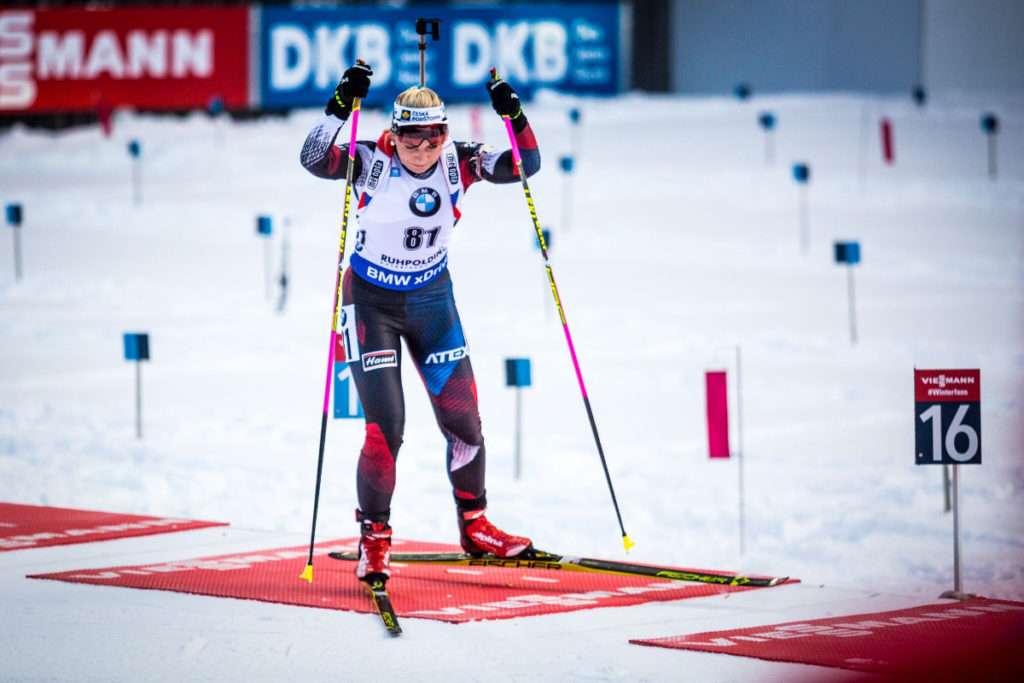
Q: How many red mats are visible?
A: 3